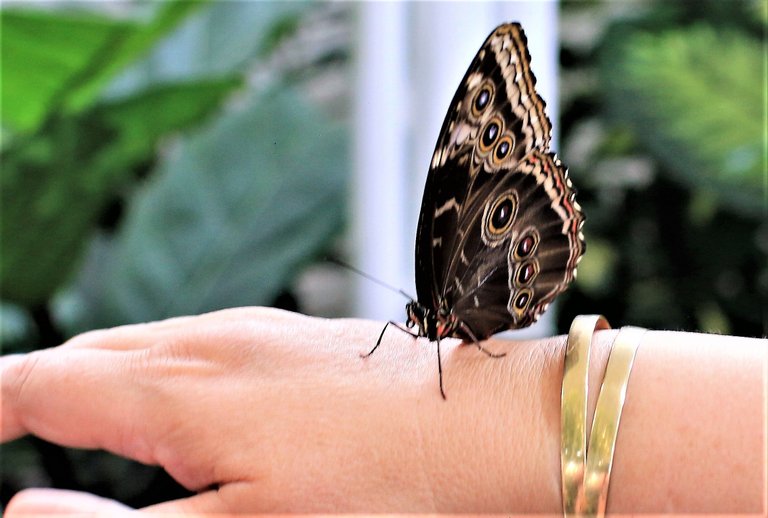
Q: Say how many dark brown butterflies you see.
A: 1